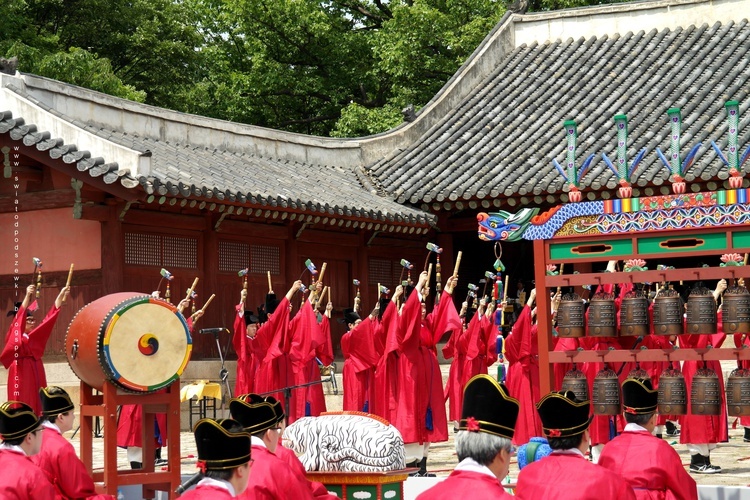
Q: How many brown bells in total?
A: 12